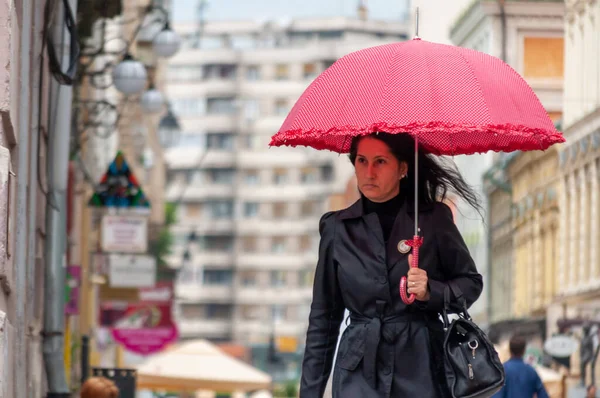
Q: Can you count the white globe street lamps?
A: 3